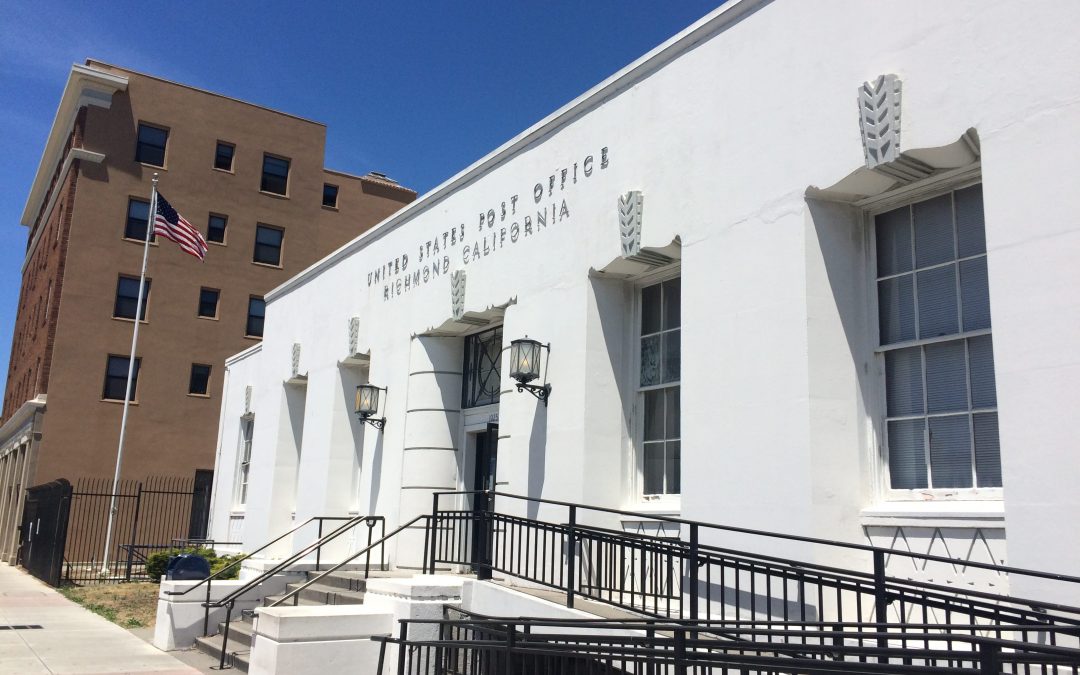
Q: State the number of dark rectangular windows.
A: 12